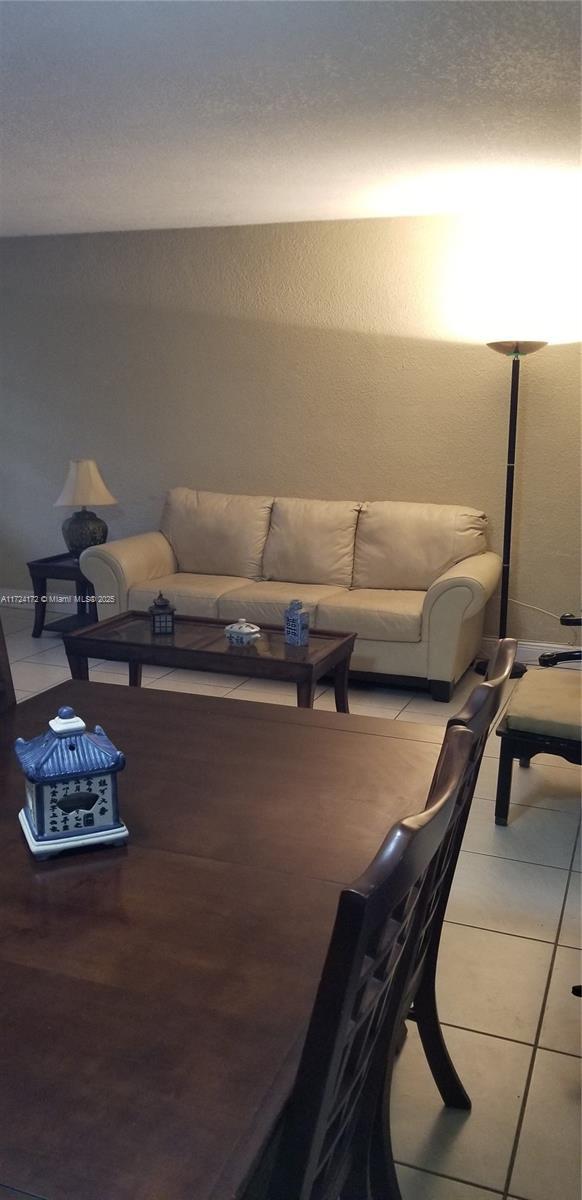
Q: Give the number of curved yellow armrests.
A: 2